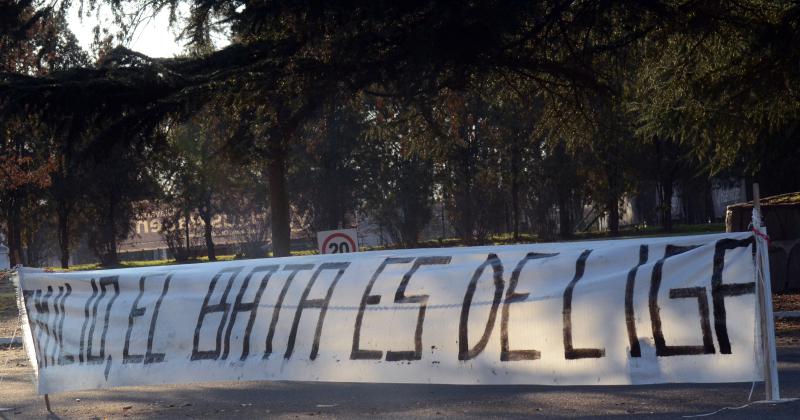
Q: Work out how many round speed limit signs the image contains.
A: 1